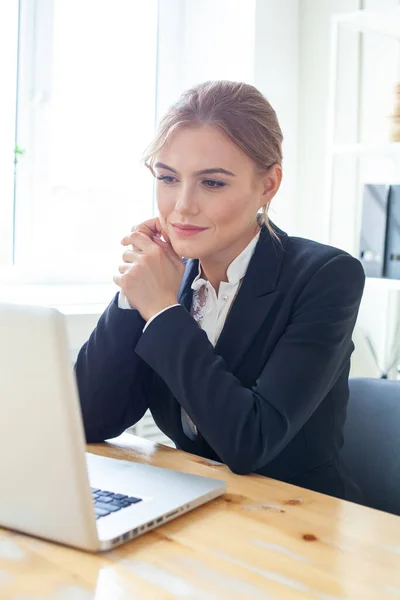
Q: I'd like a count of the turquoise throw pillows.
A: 0